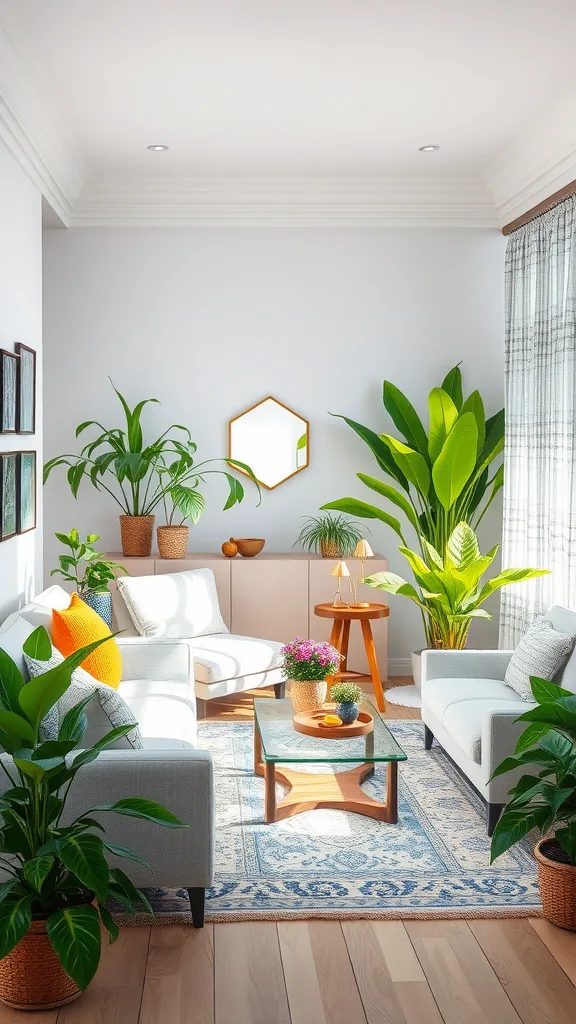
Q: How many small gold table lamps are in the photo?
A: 2